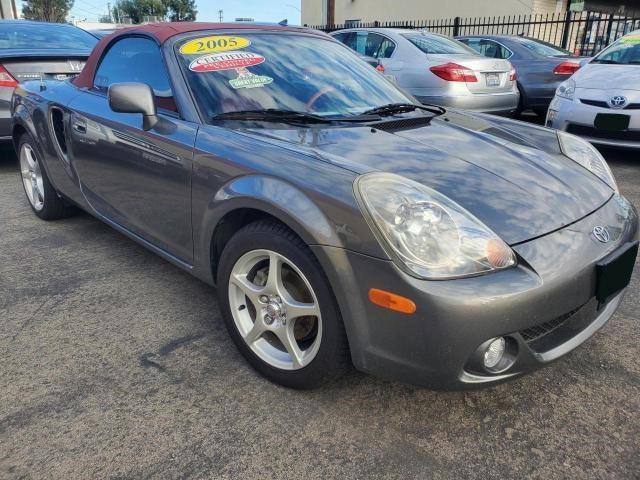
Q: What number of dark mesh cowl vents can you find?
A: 1